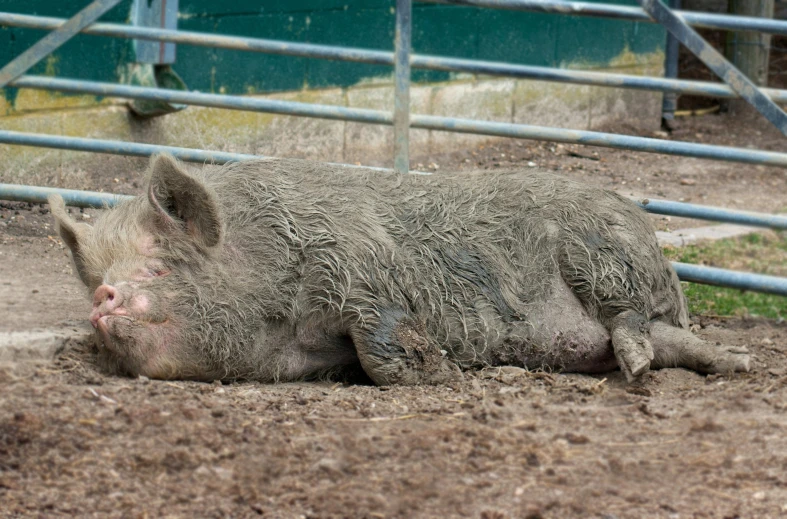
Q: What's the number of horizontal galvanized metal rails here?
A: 5